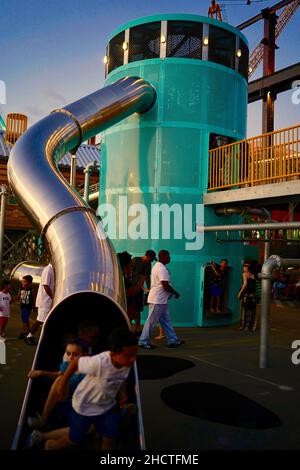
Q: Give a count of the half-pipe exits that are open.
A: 1